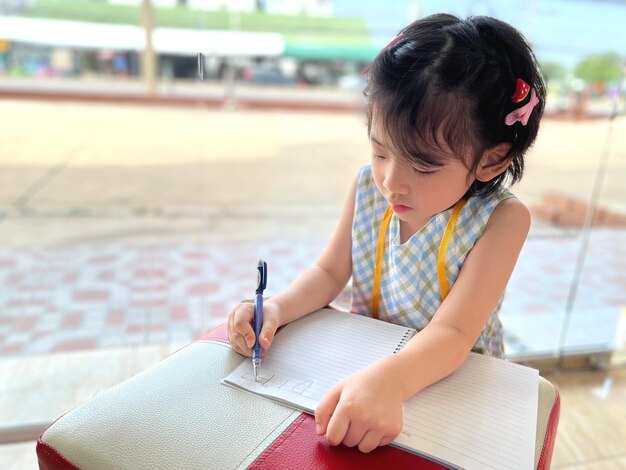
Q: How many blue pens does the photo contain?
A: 1